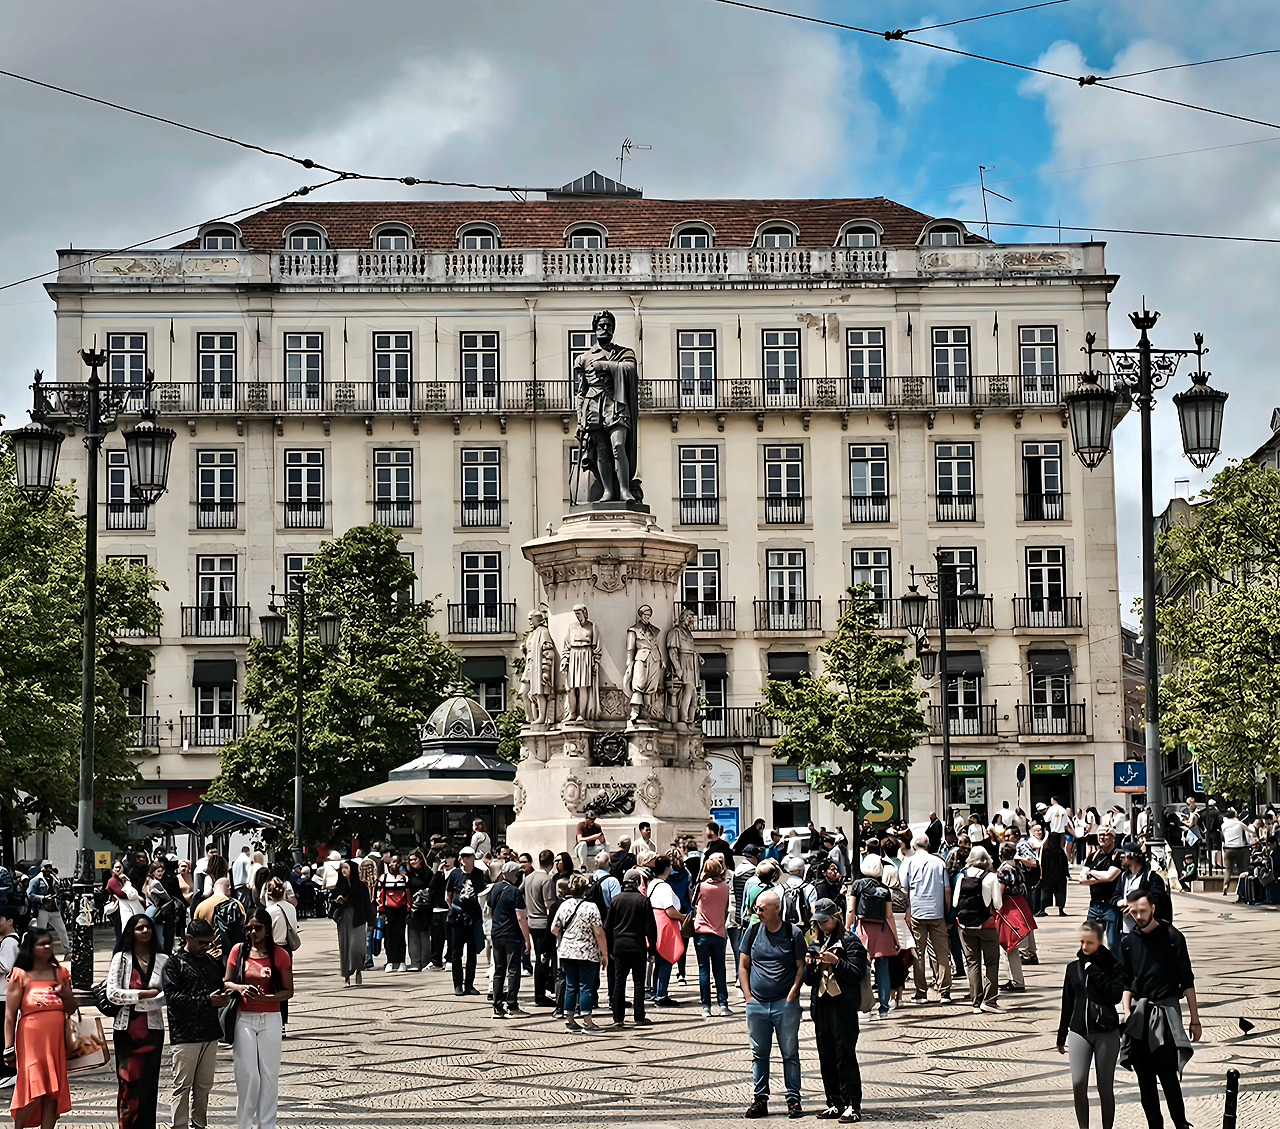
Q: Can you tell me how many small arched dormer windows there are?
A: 9